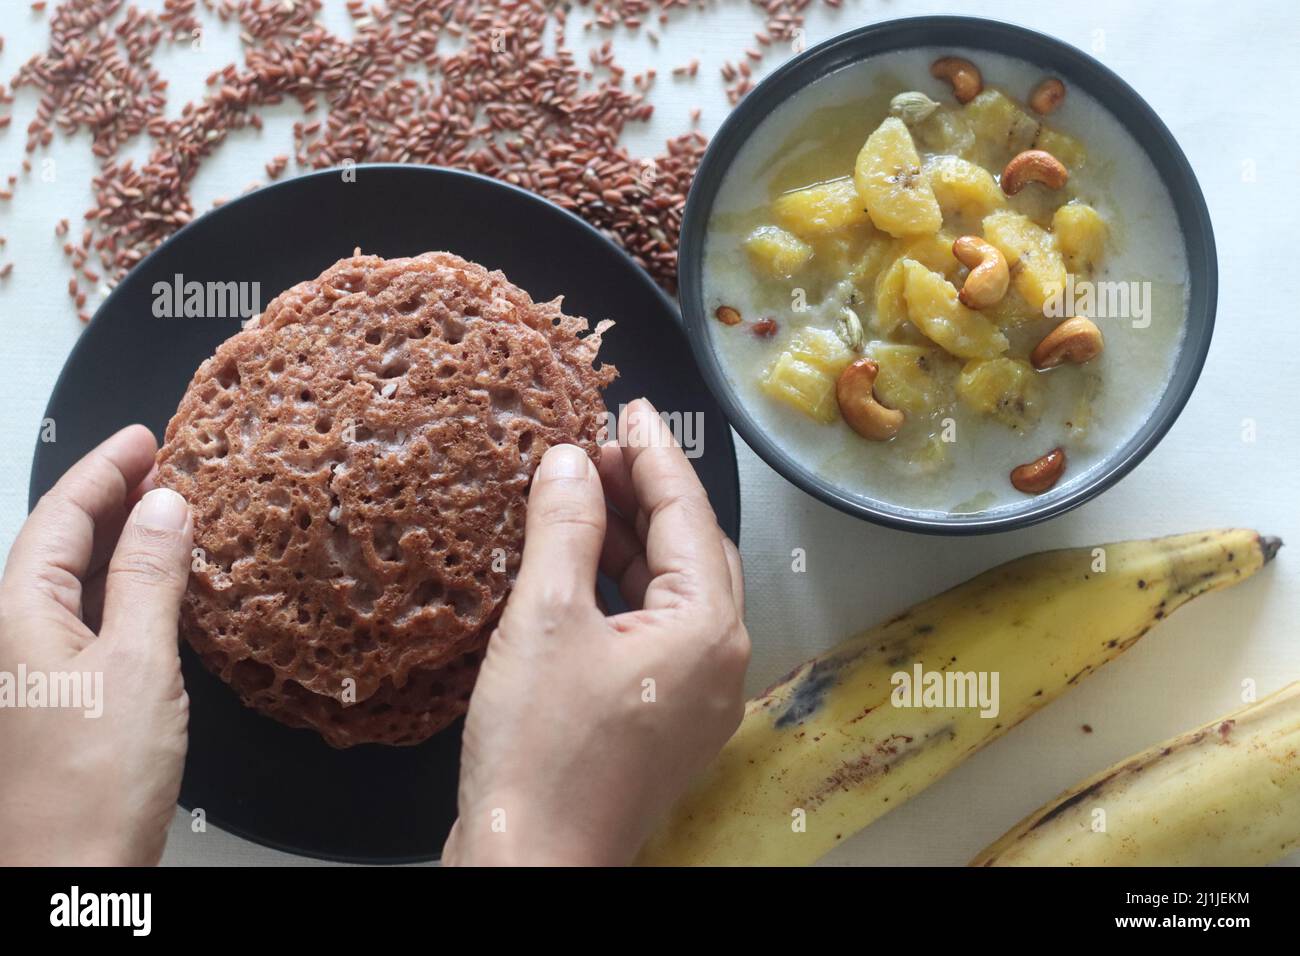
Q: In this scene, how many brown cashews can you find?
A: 7